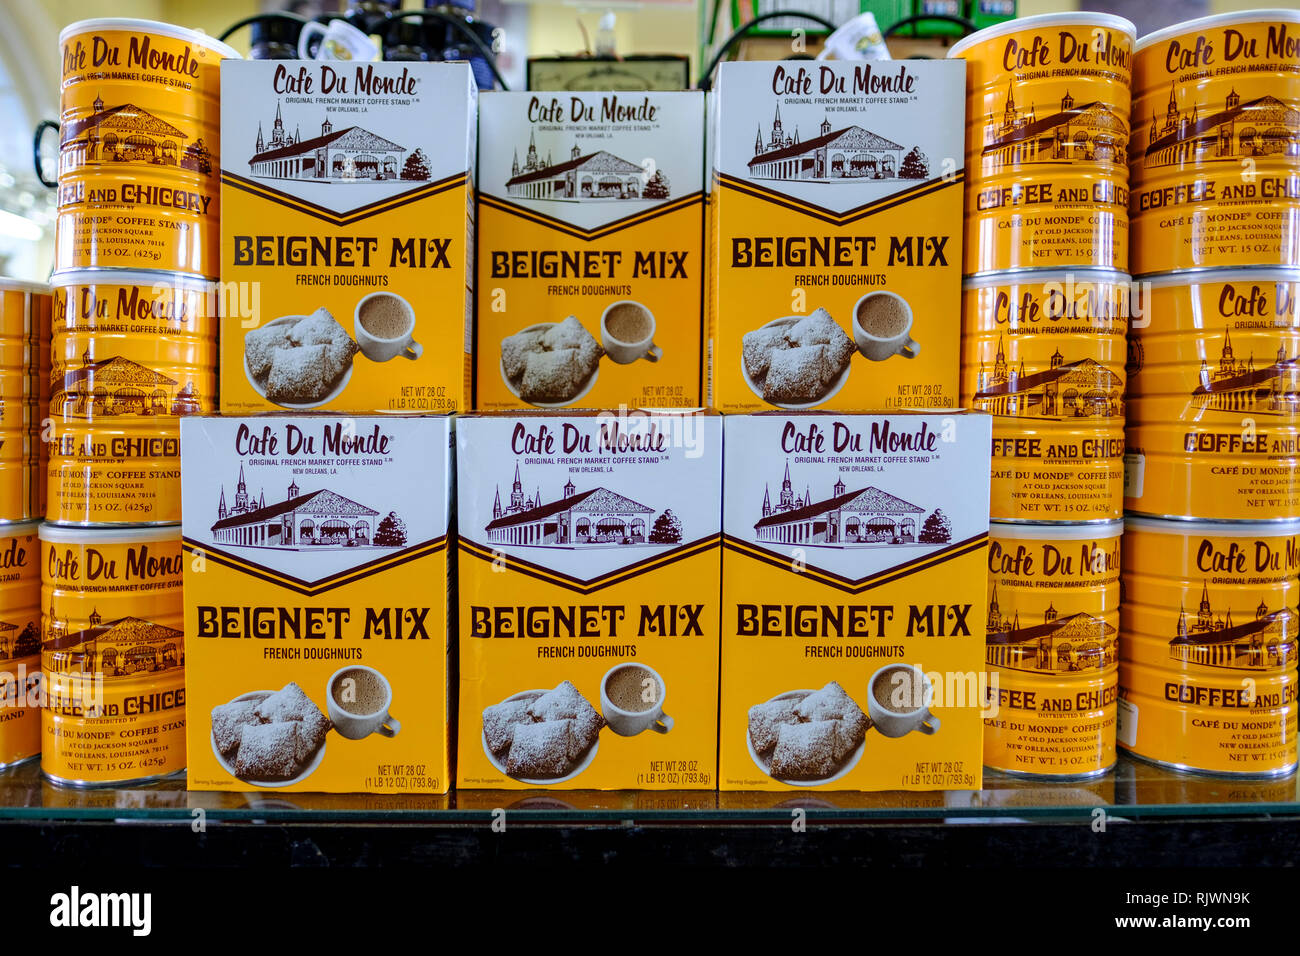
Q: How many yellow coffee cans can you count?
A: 11